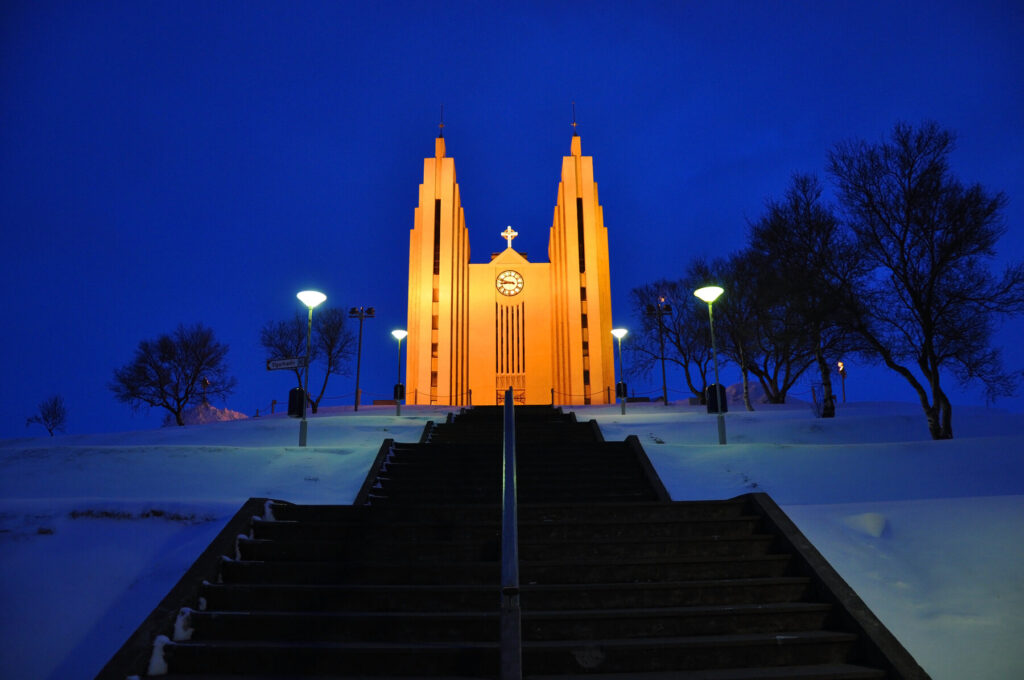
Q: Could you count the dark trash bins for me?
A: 4